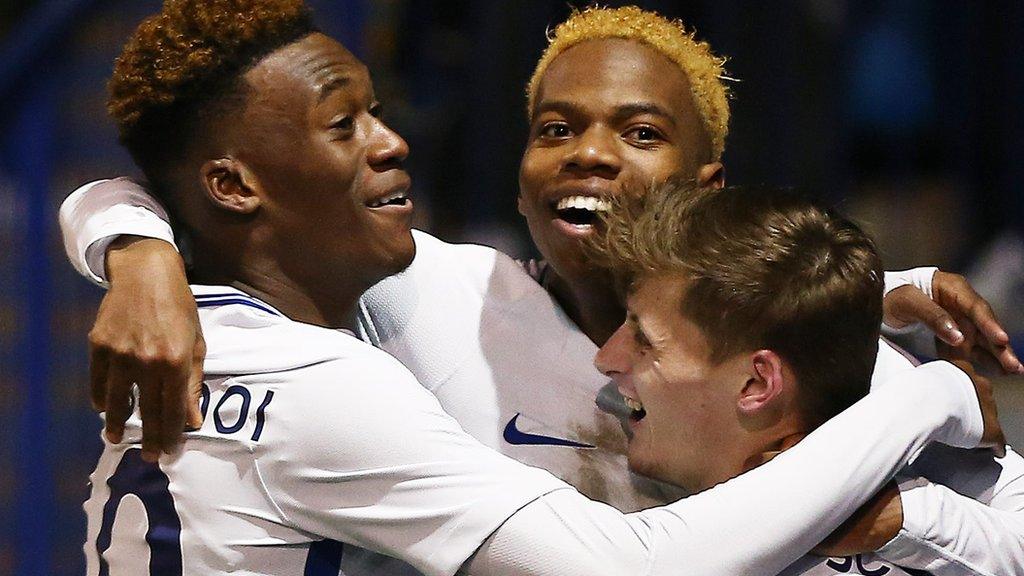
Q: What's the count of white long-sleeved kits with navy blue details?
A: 3